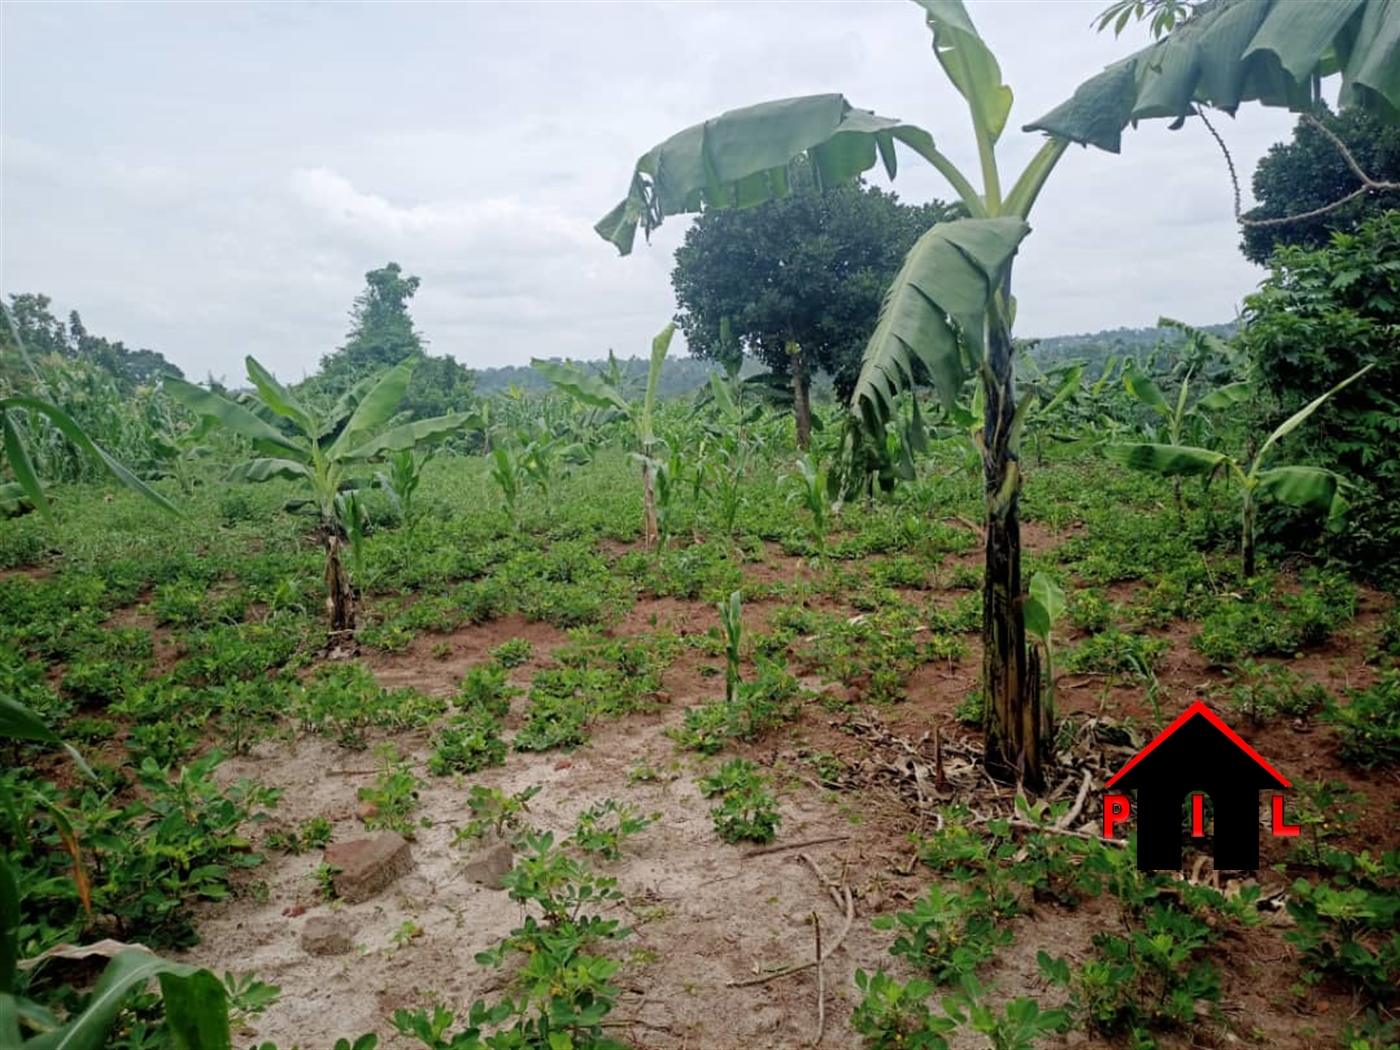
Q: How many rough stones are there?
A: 3